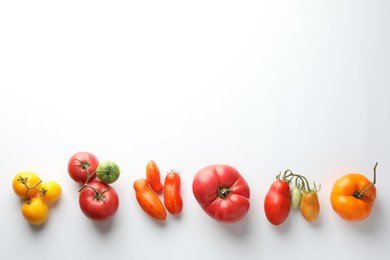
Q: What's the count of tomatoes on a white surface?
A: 14